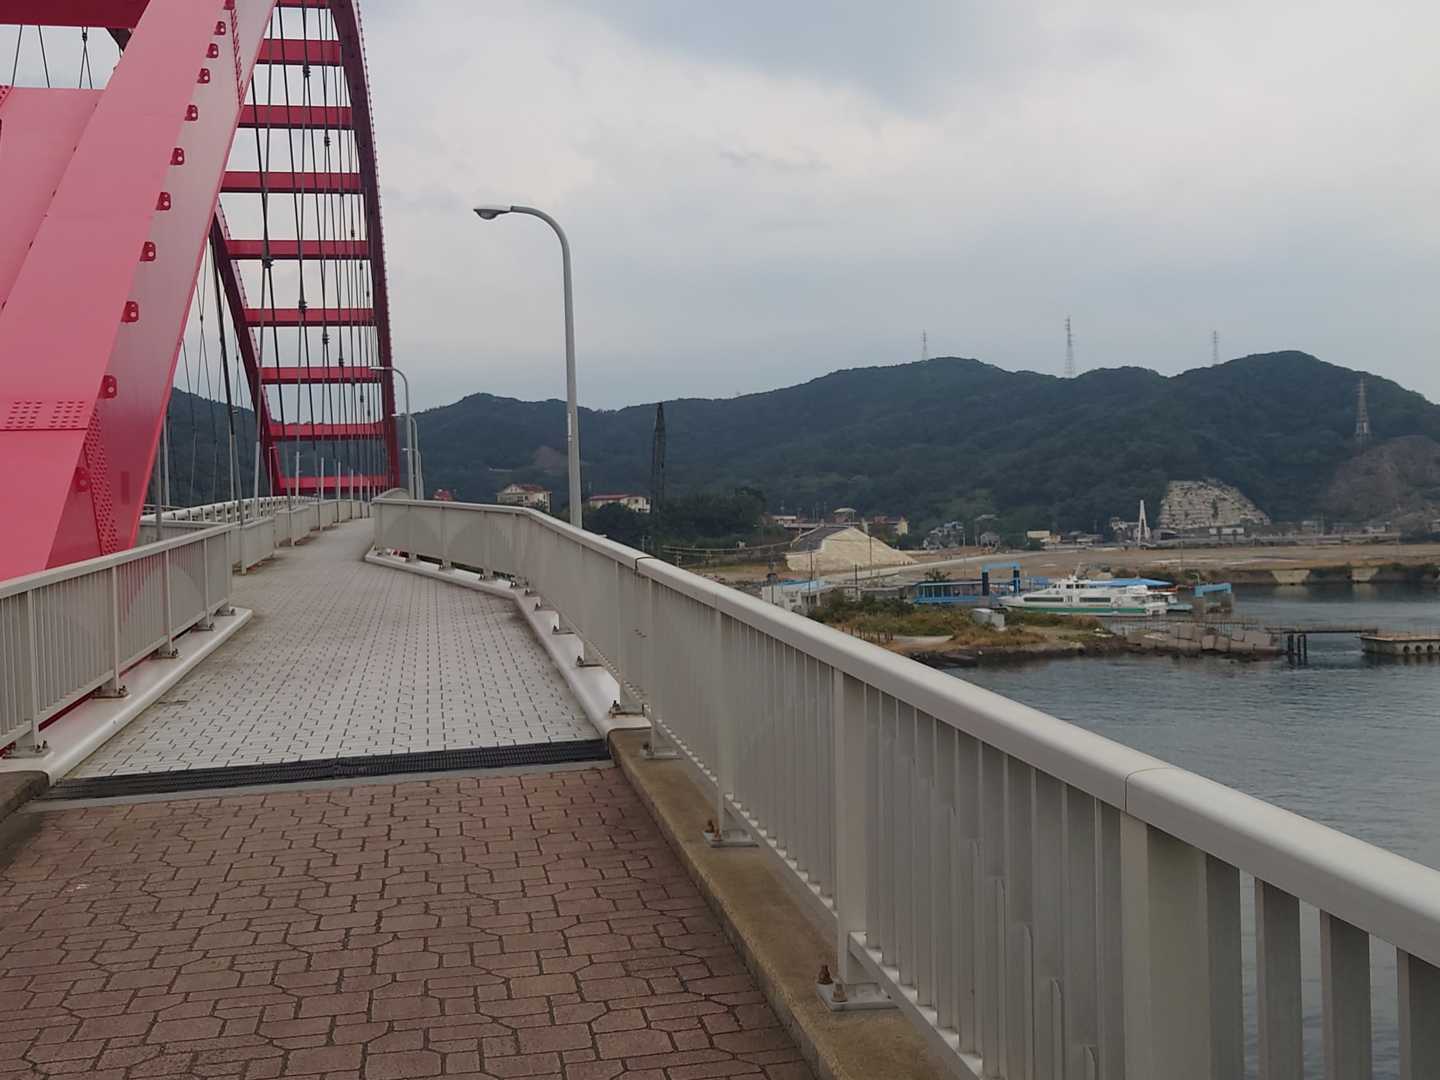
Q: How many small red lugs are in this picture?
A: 11